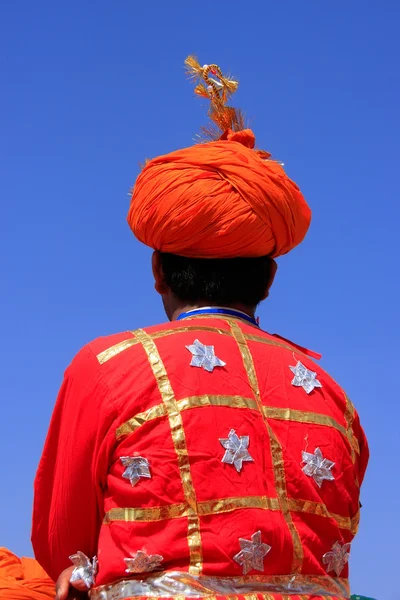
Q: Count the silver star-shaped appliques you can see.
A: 9